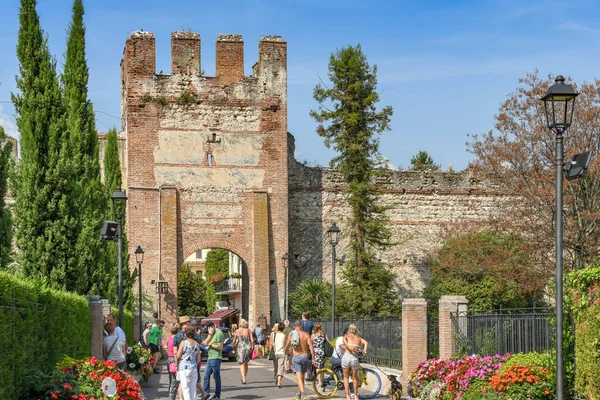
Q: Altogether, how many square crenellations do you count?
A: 4